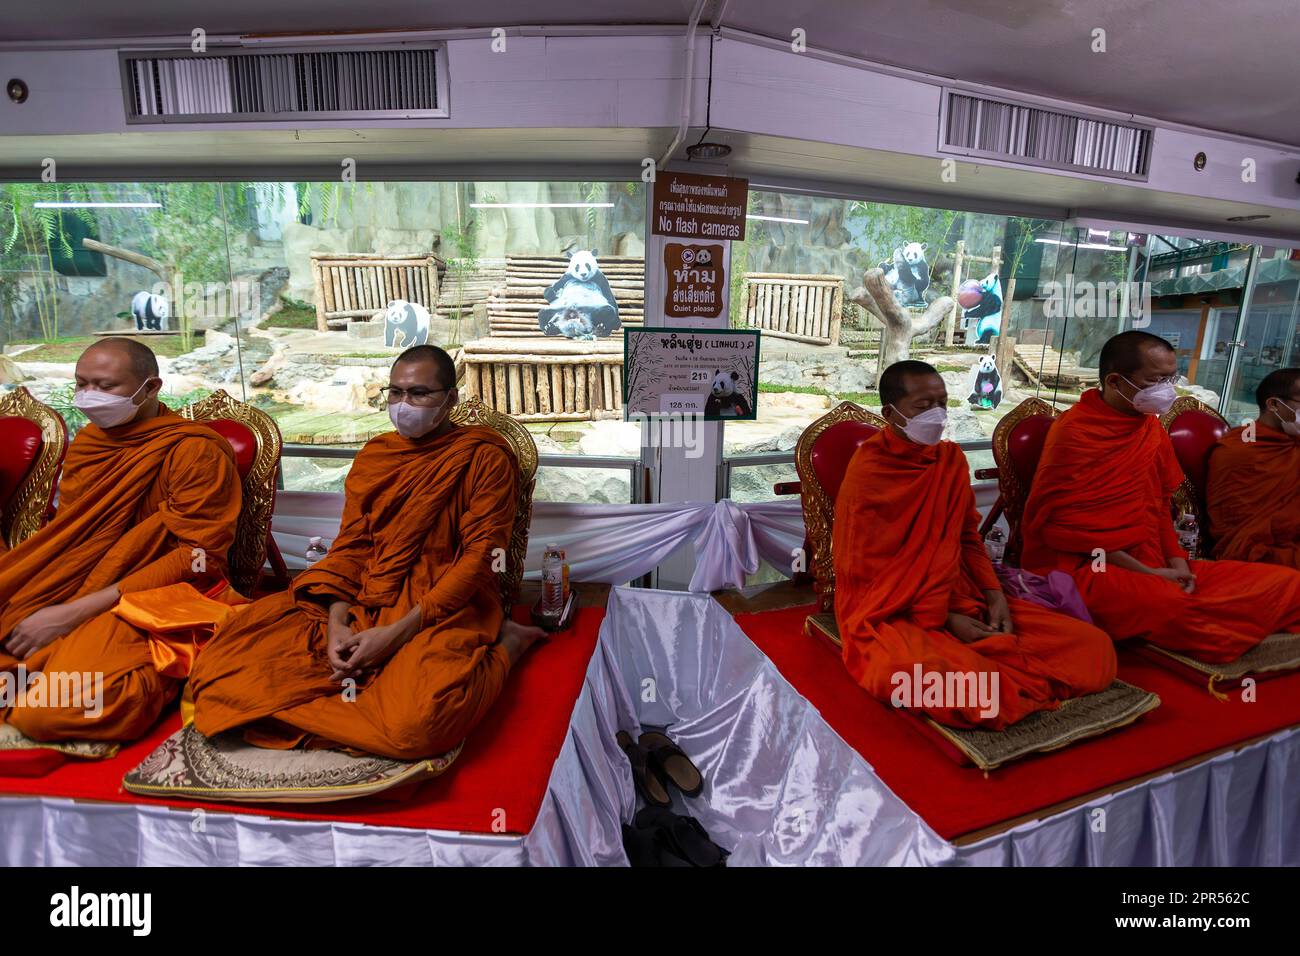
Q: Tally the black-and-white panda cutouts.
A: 6